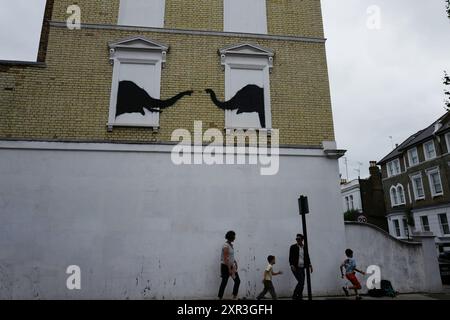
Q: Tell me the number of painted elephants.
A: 2